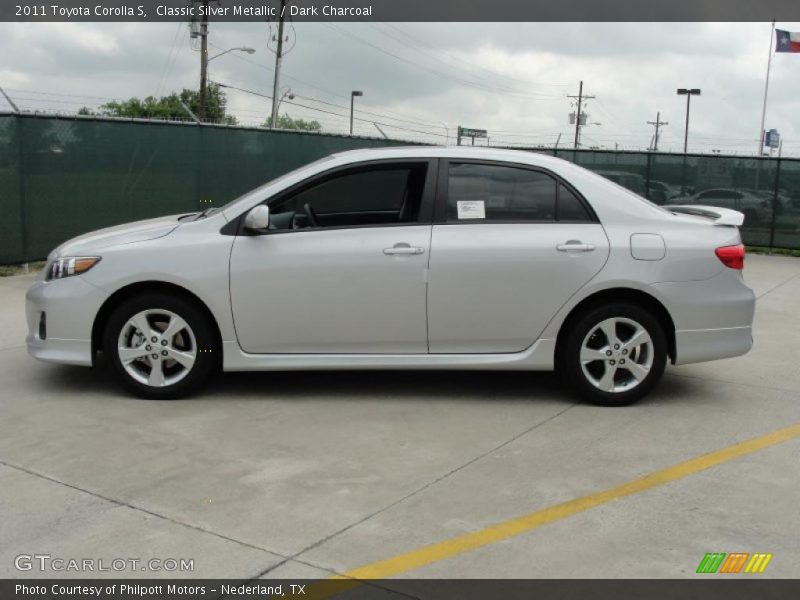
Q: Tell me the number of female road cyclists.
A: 0